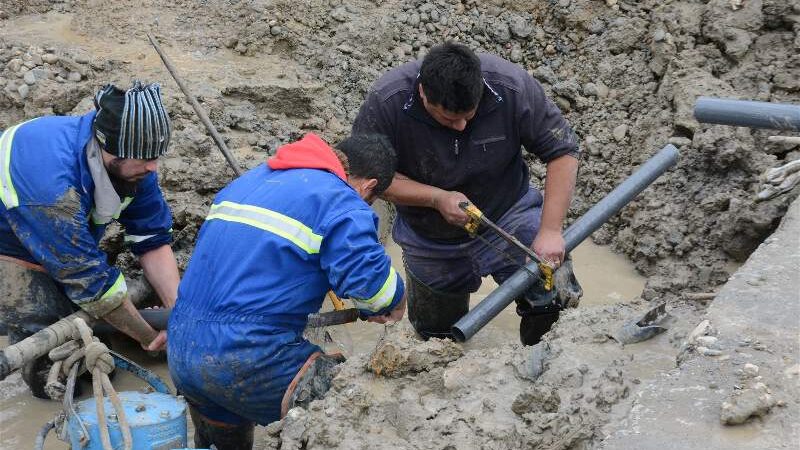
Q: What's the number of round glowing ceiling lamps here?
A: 0